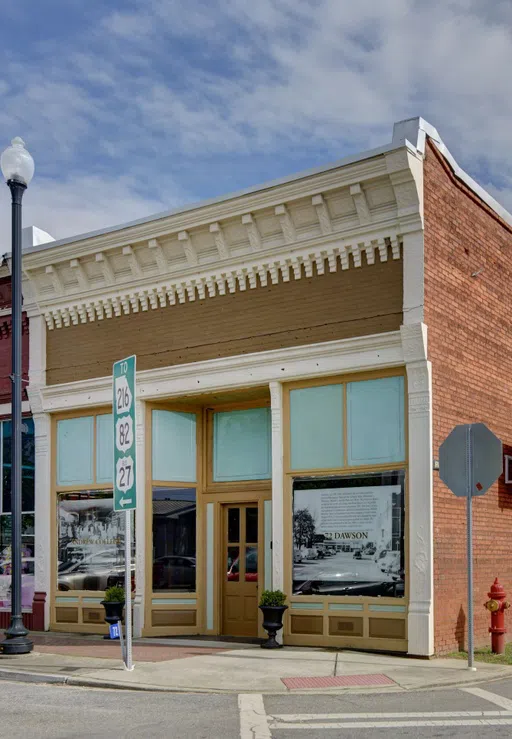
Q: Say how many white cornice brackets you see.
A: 11